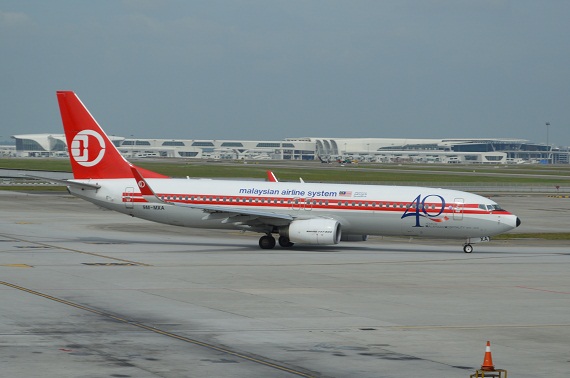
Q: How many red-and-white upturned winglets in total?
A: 2